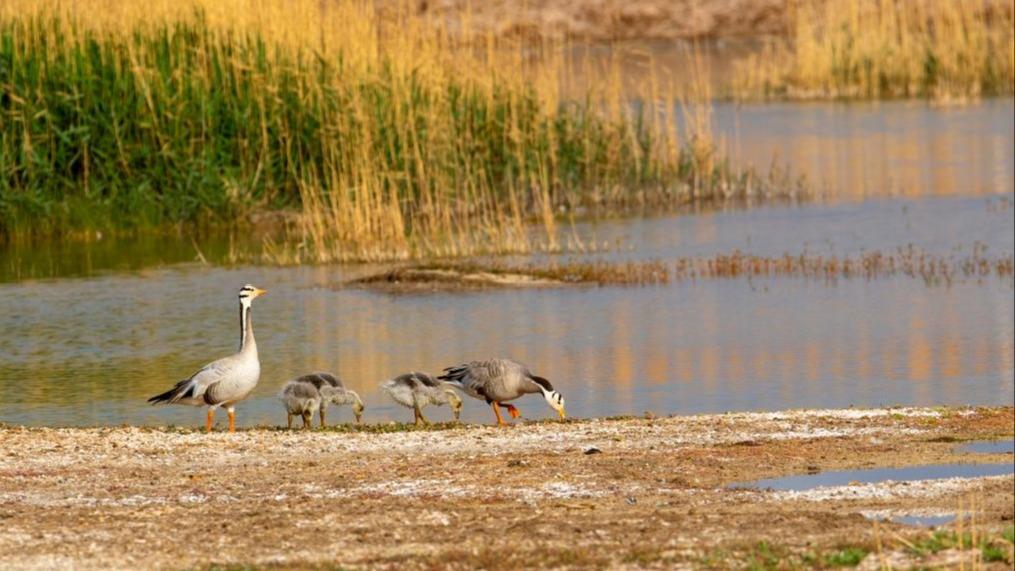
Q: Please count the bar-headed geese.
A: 5